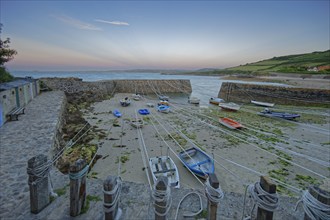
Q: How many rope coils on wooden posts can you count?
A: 7